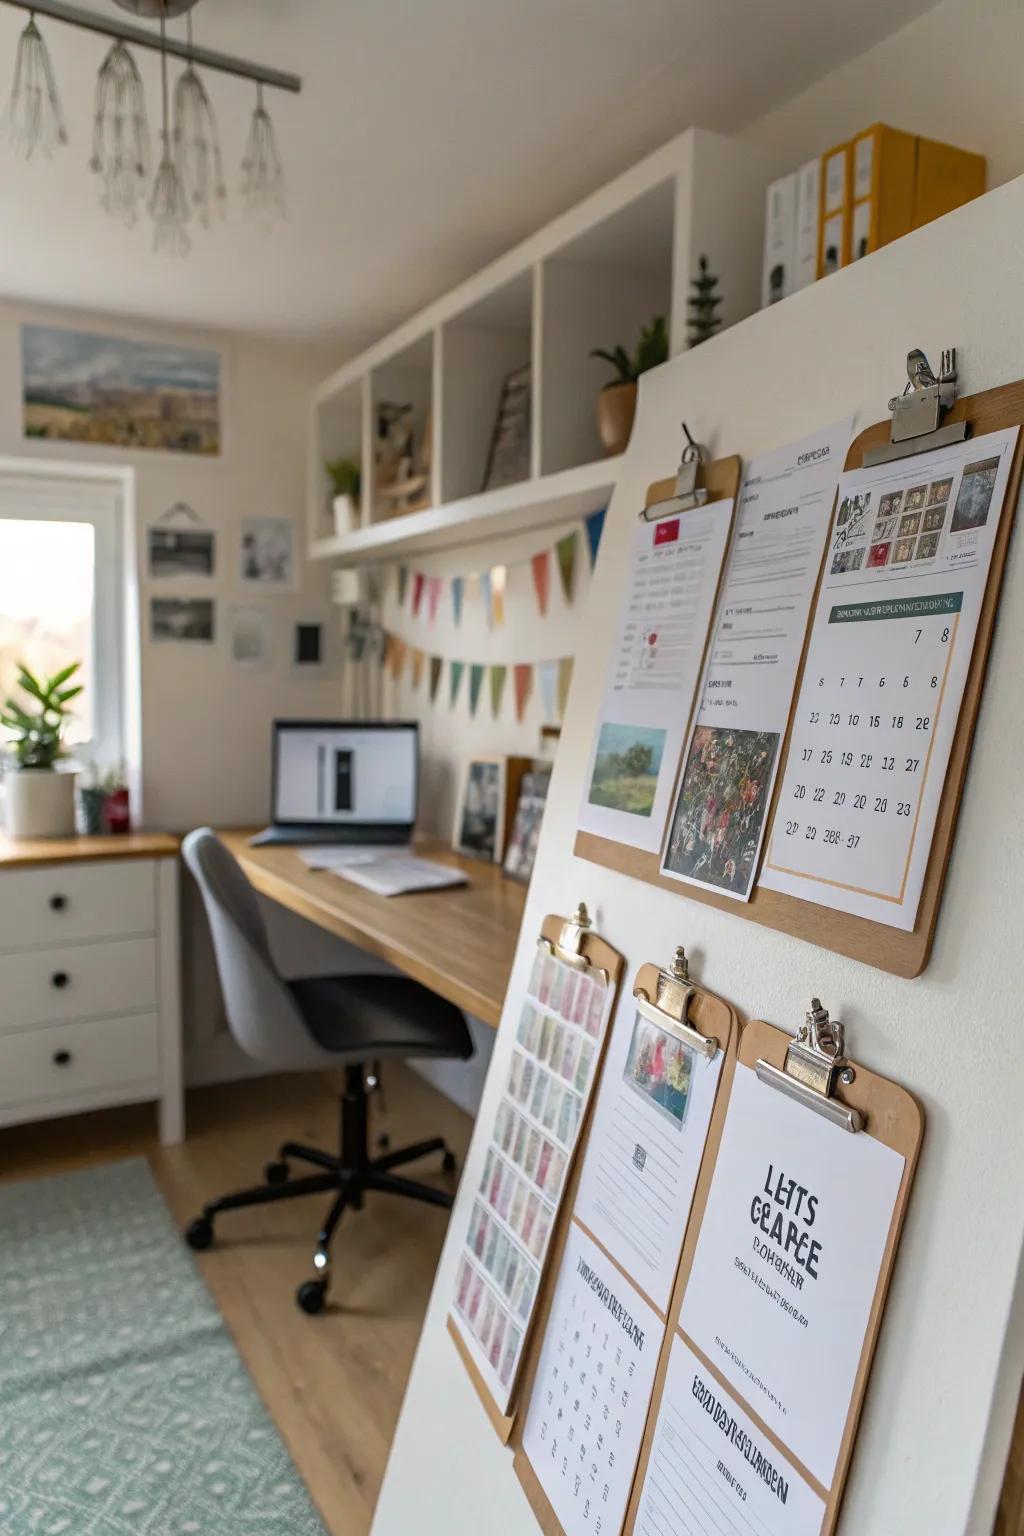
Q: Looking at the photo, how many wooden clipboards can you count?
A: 5